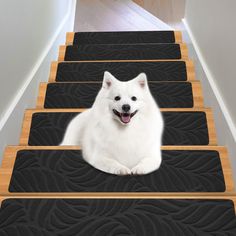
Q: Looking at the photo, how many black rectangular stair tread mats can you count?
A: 7